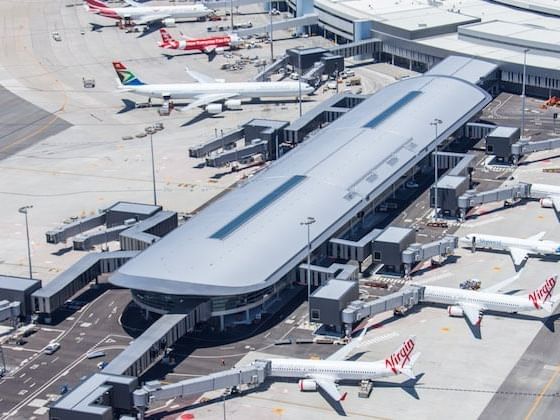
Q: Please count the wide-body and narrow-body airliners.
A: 7